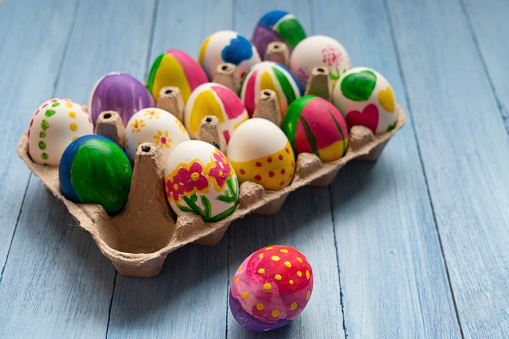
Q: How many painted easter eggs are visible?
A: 15